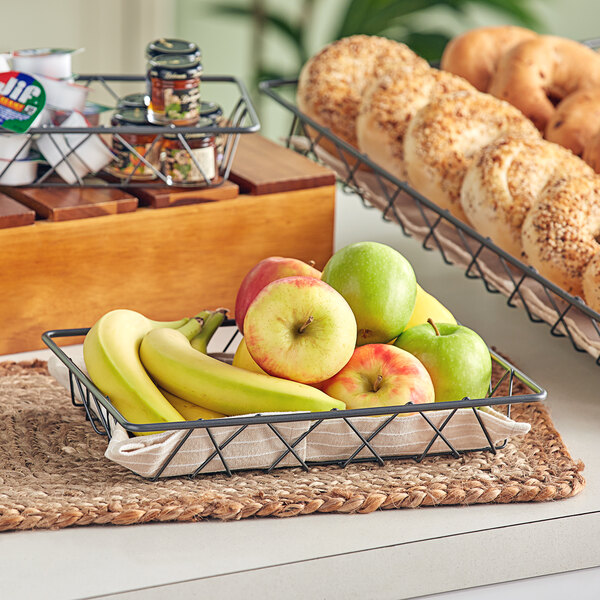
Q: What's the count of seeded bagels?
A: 6